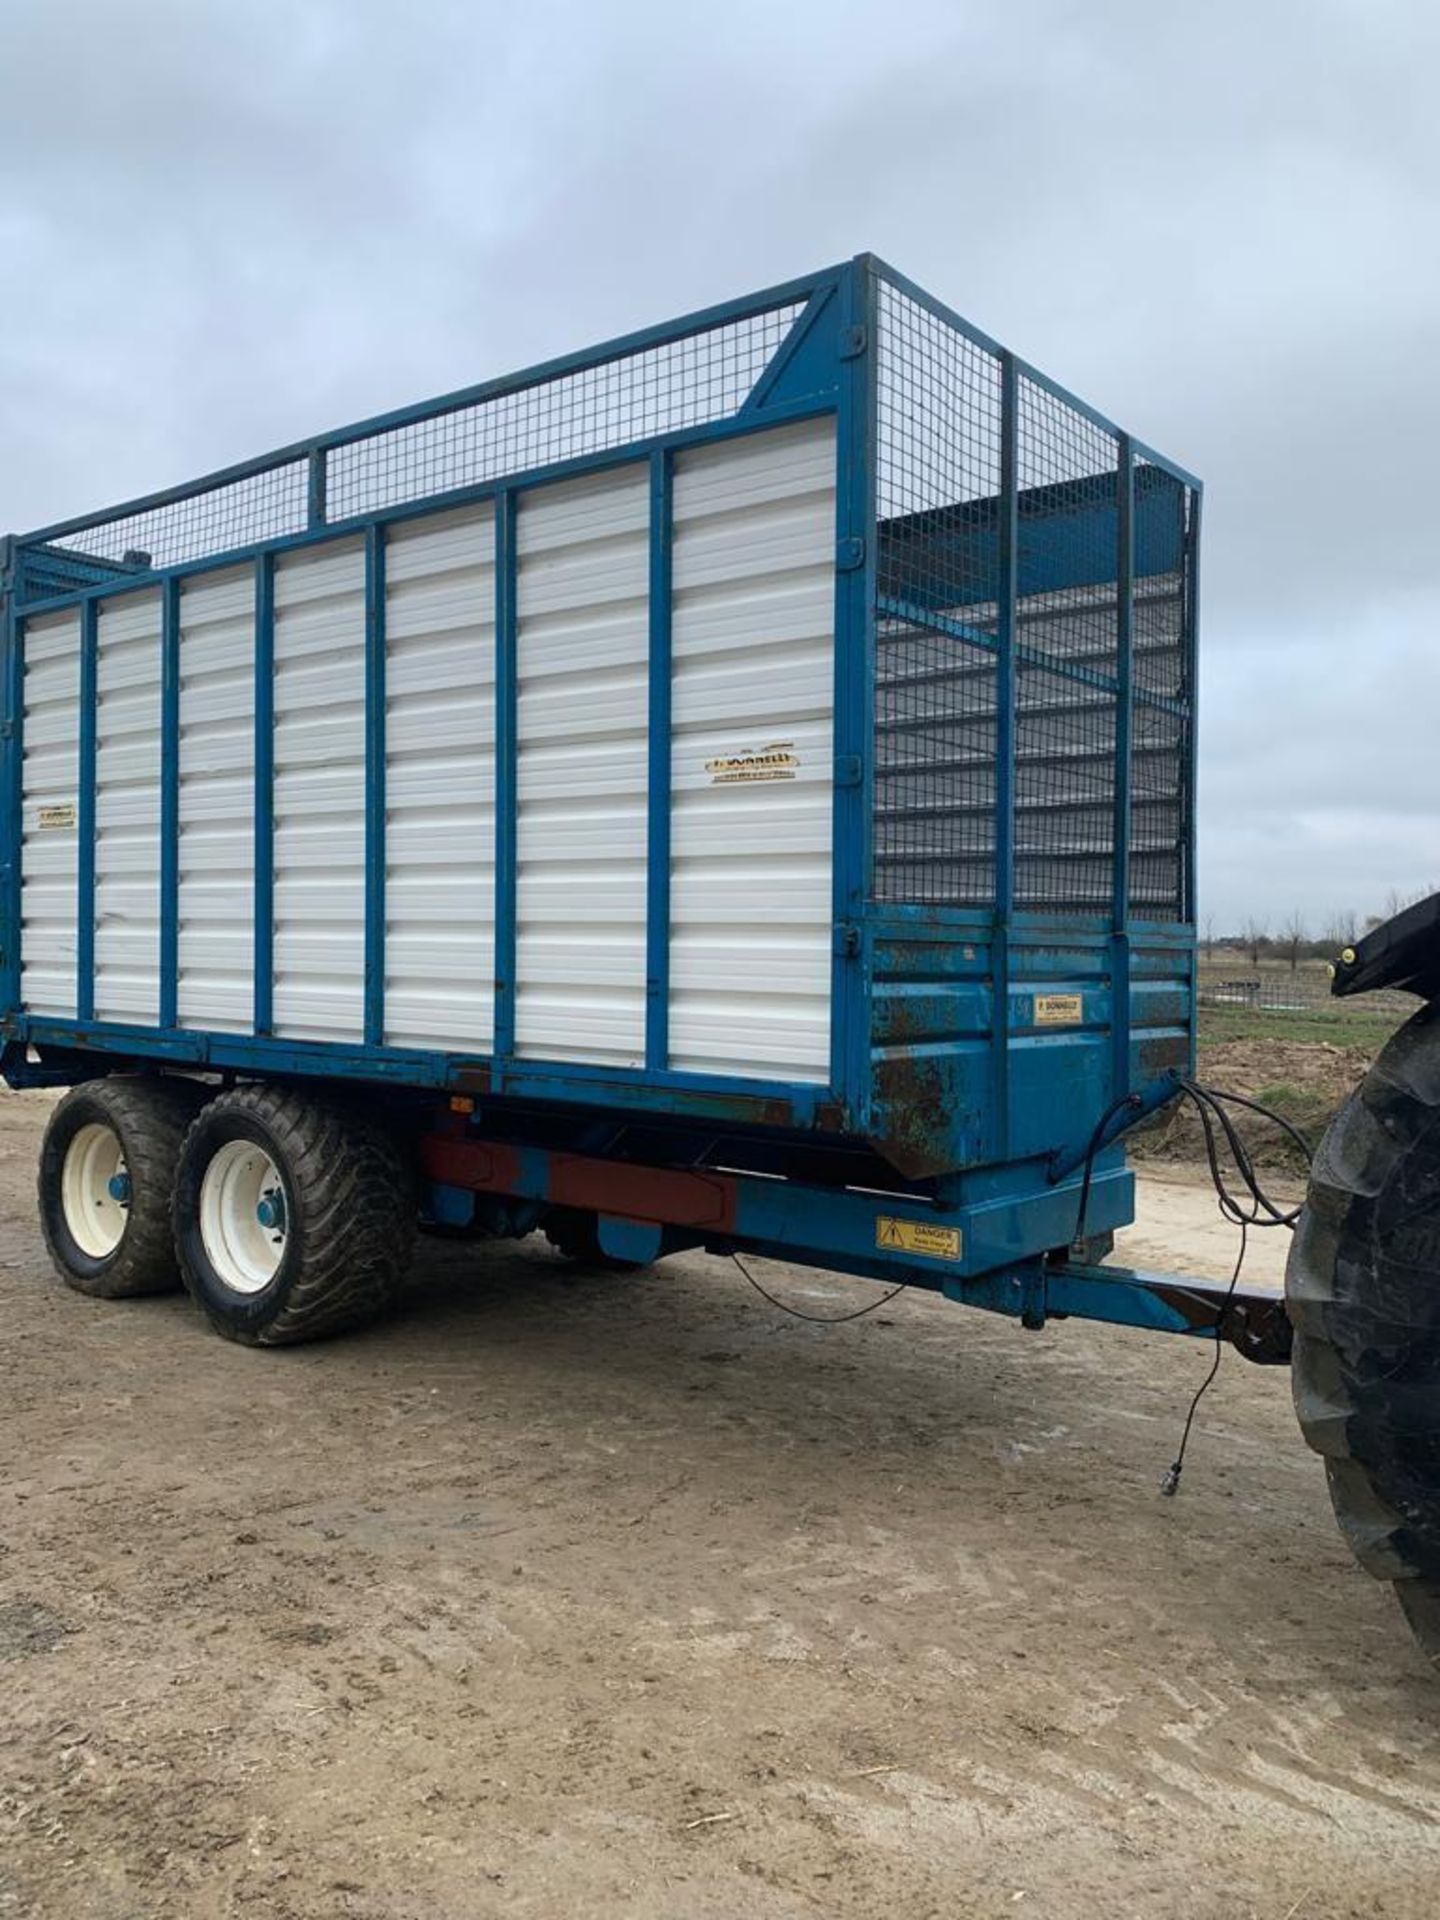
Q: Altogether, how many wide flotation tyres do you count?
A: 2